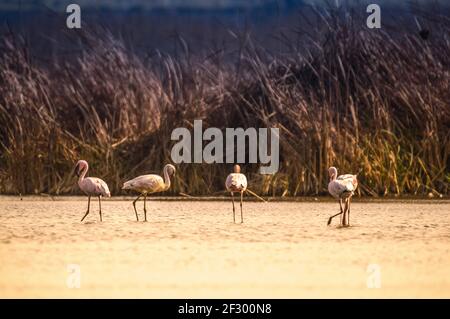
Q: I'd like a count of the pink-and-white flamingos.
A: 4